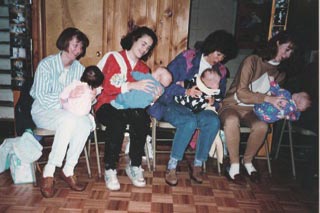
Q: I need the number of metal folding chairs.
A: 5